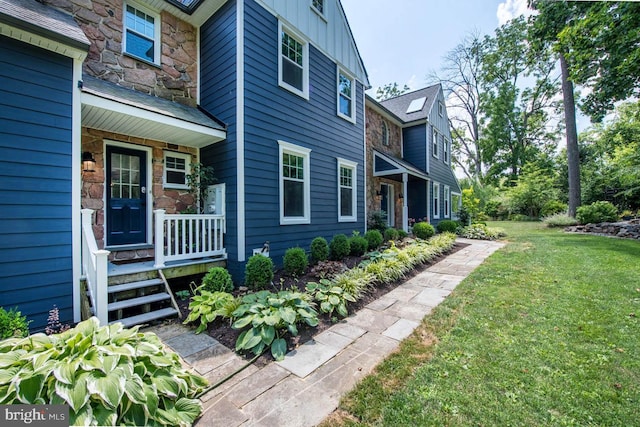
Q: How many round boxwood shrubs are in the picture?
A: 11